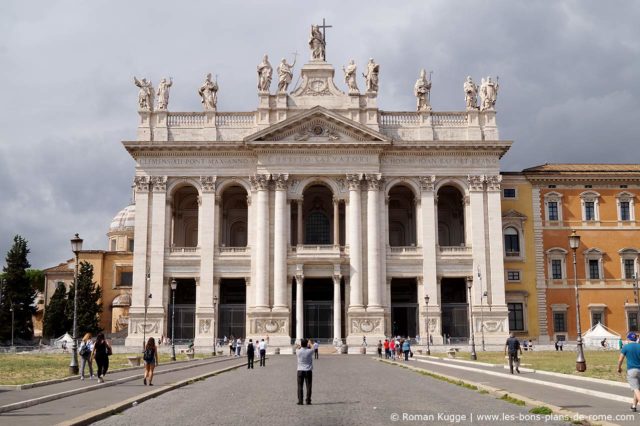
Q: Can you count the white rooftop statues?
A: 11